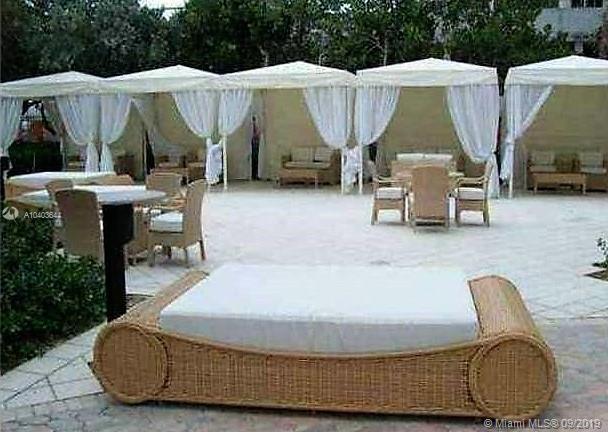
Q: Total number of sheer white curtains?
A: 9